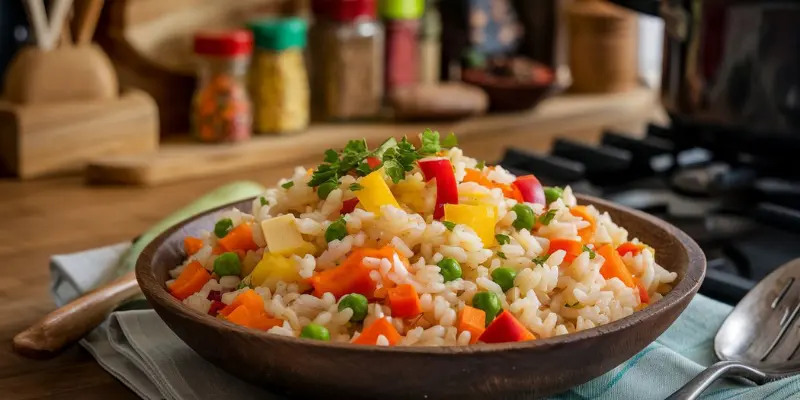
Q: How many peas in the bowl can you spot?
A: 10